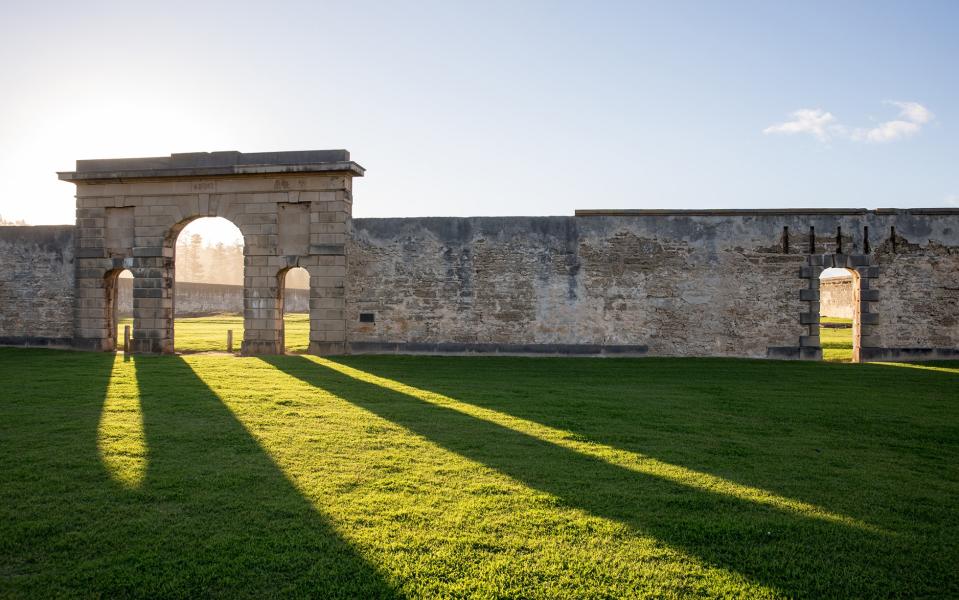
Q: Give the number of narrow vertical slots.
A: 5